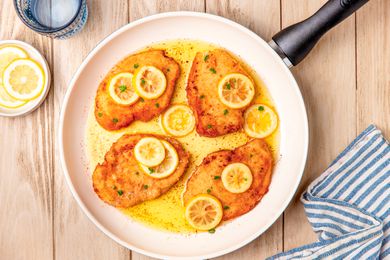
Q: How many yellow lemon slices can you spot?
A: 12